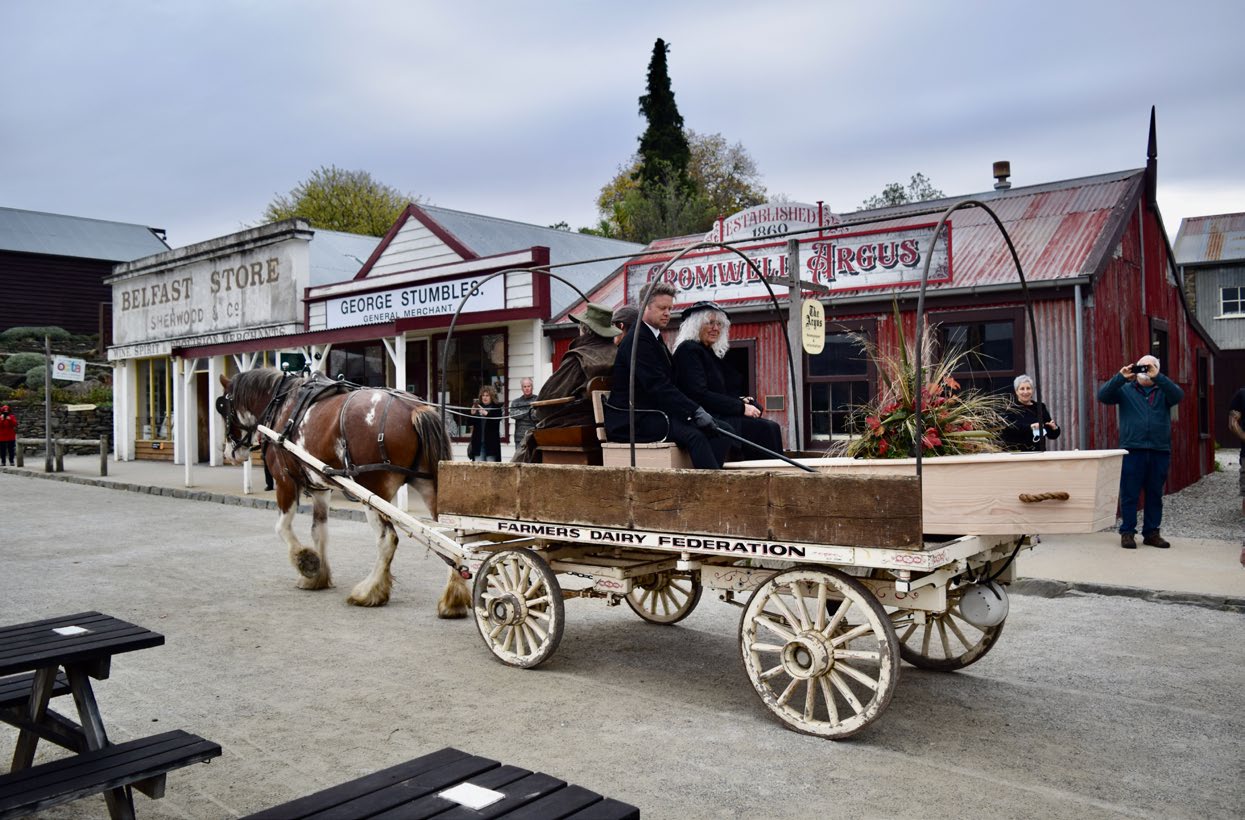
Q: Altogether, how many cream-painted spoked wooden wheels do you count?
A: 4